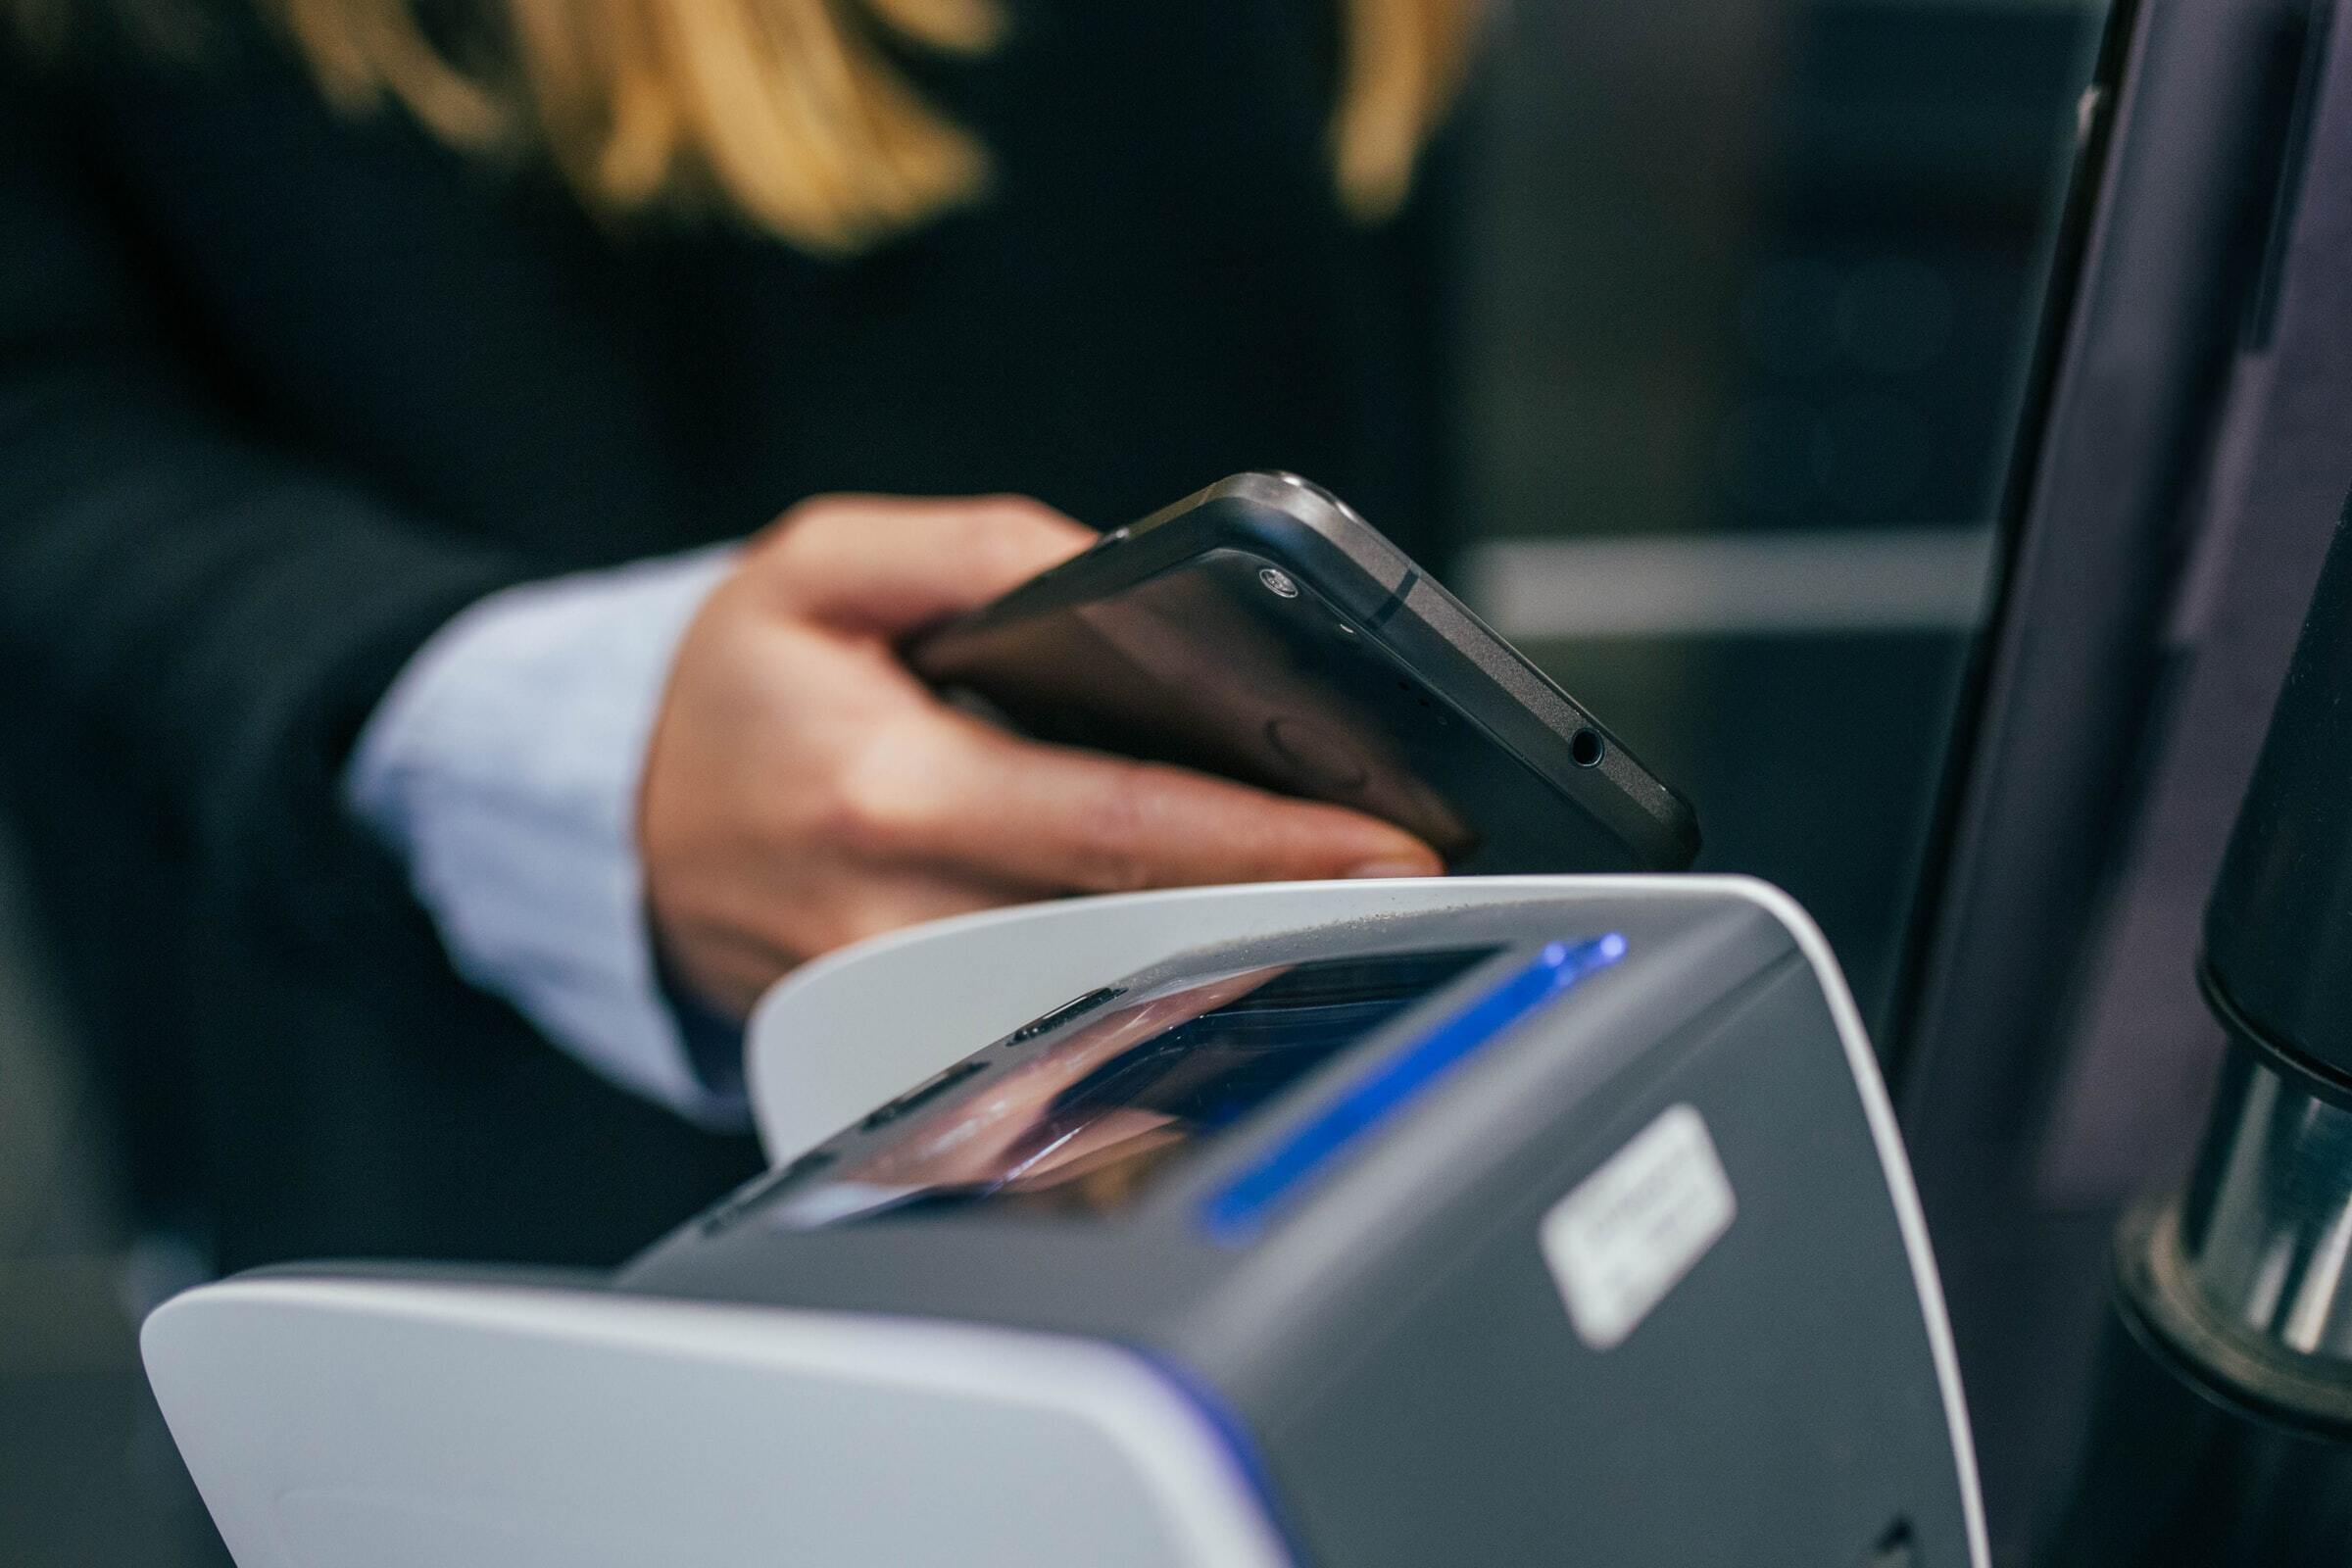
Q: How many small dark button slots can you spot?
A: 3